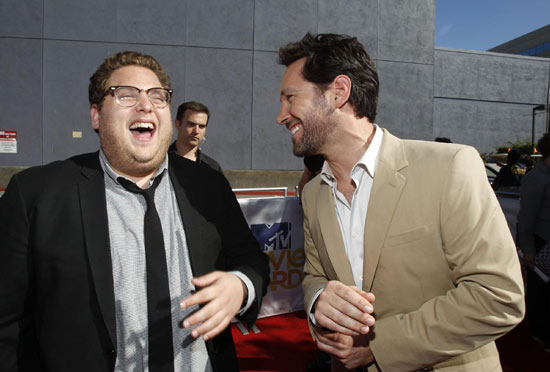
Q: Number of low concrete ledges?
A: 1